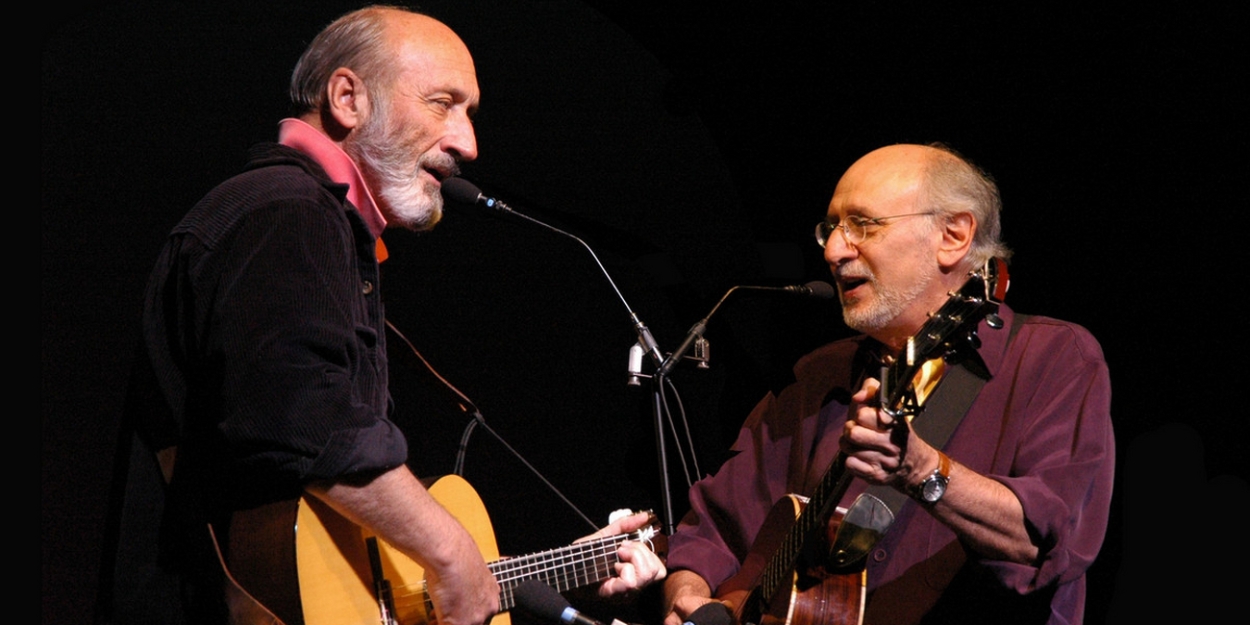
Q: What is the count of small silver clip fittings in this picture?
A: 2